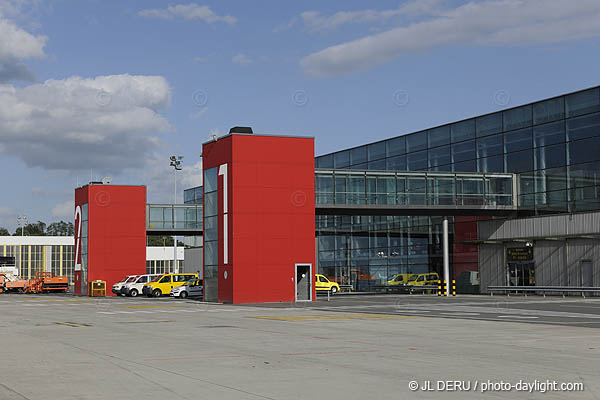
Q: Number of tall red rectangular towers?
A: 2